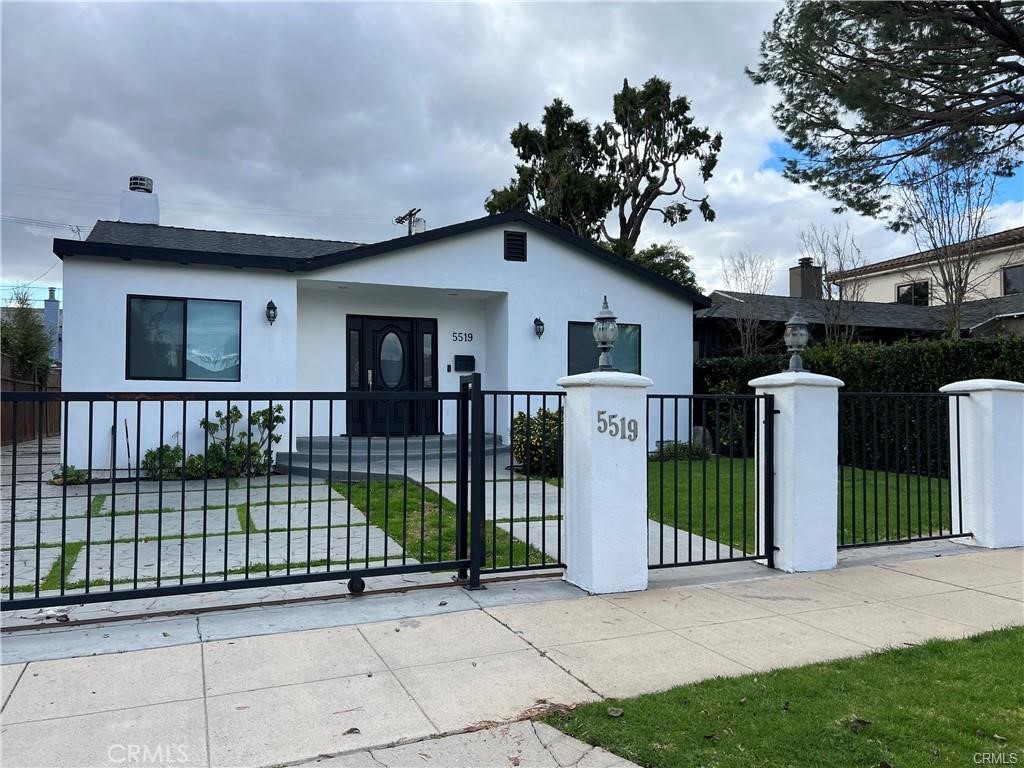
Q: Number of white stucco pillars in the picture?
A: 3